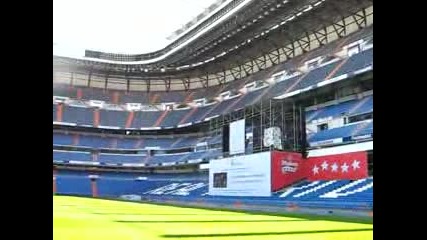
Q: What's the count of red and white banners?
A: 2